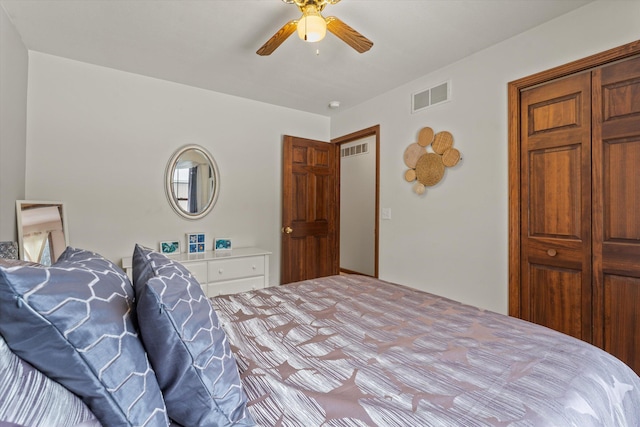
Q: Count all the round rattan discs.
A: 7